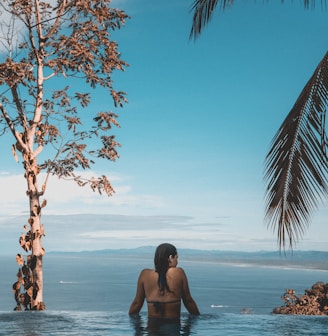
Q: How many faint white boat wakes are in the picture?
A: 2